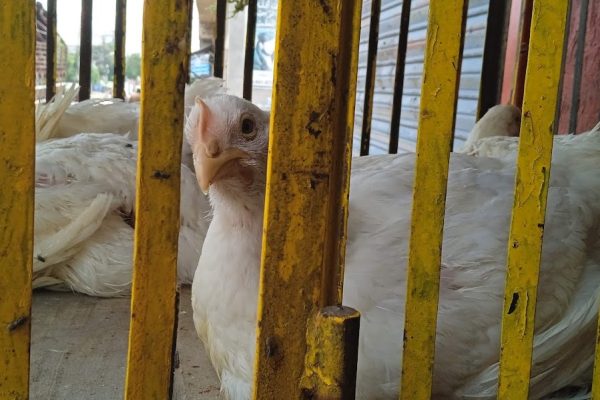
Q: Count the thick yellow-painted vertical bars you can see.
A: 5